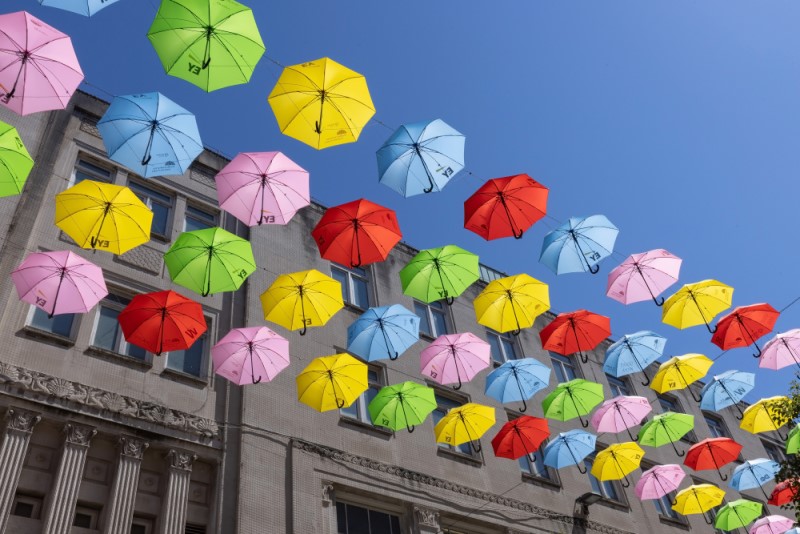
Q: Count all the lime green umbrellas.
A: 9